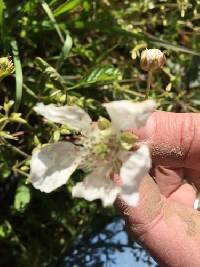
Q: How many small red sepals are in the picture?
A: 0